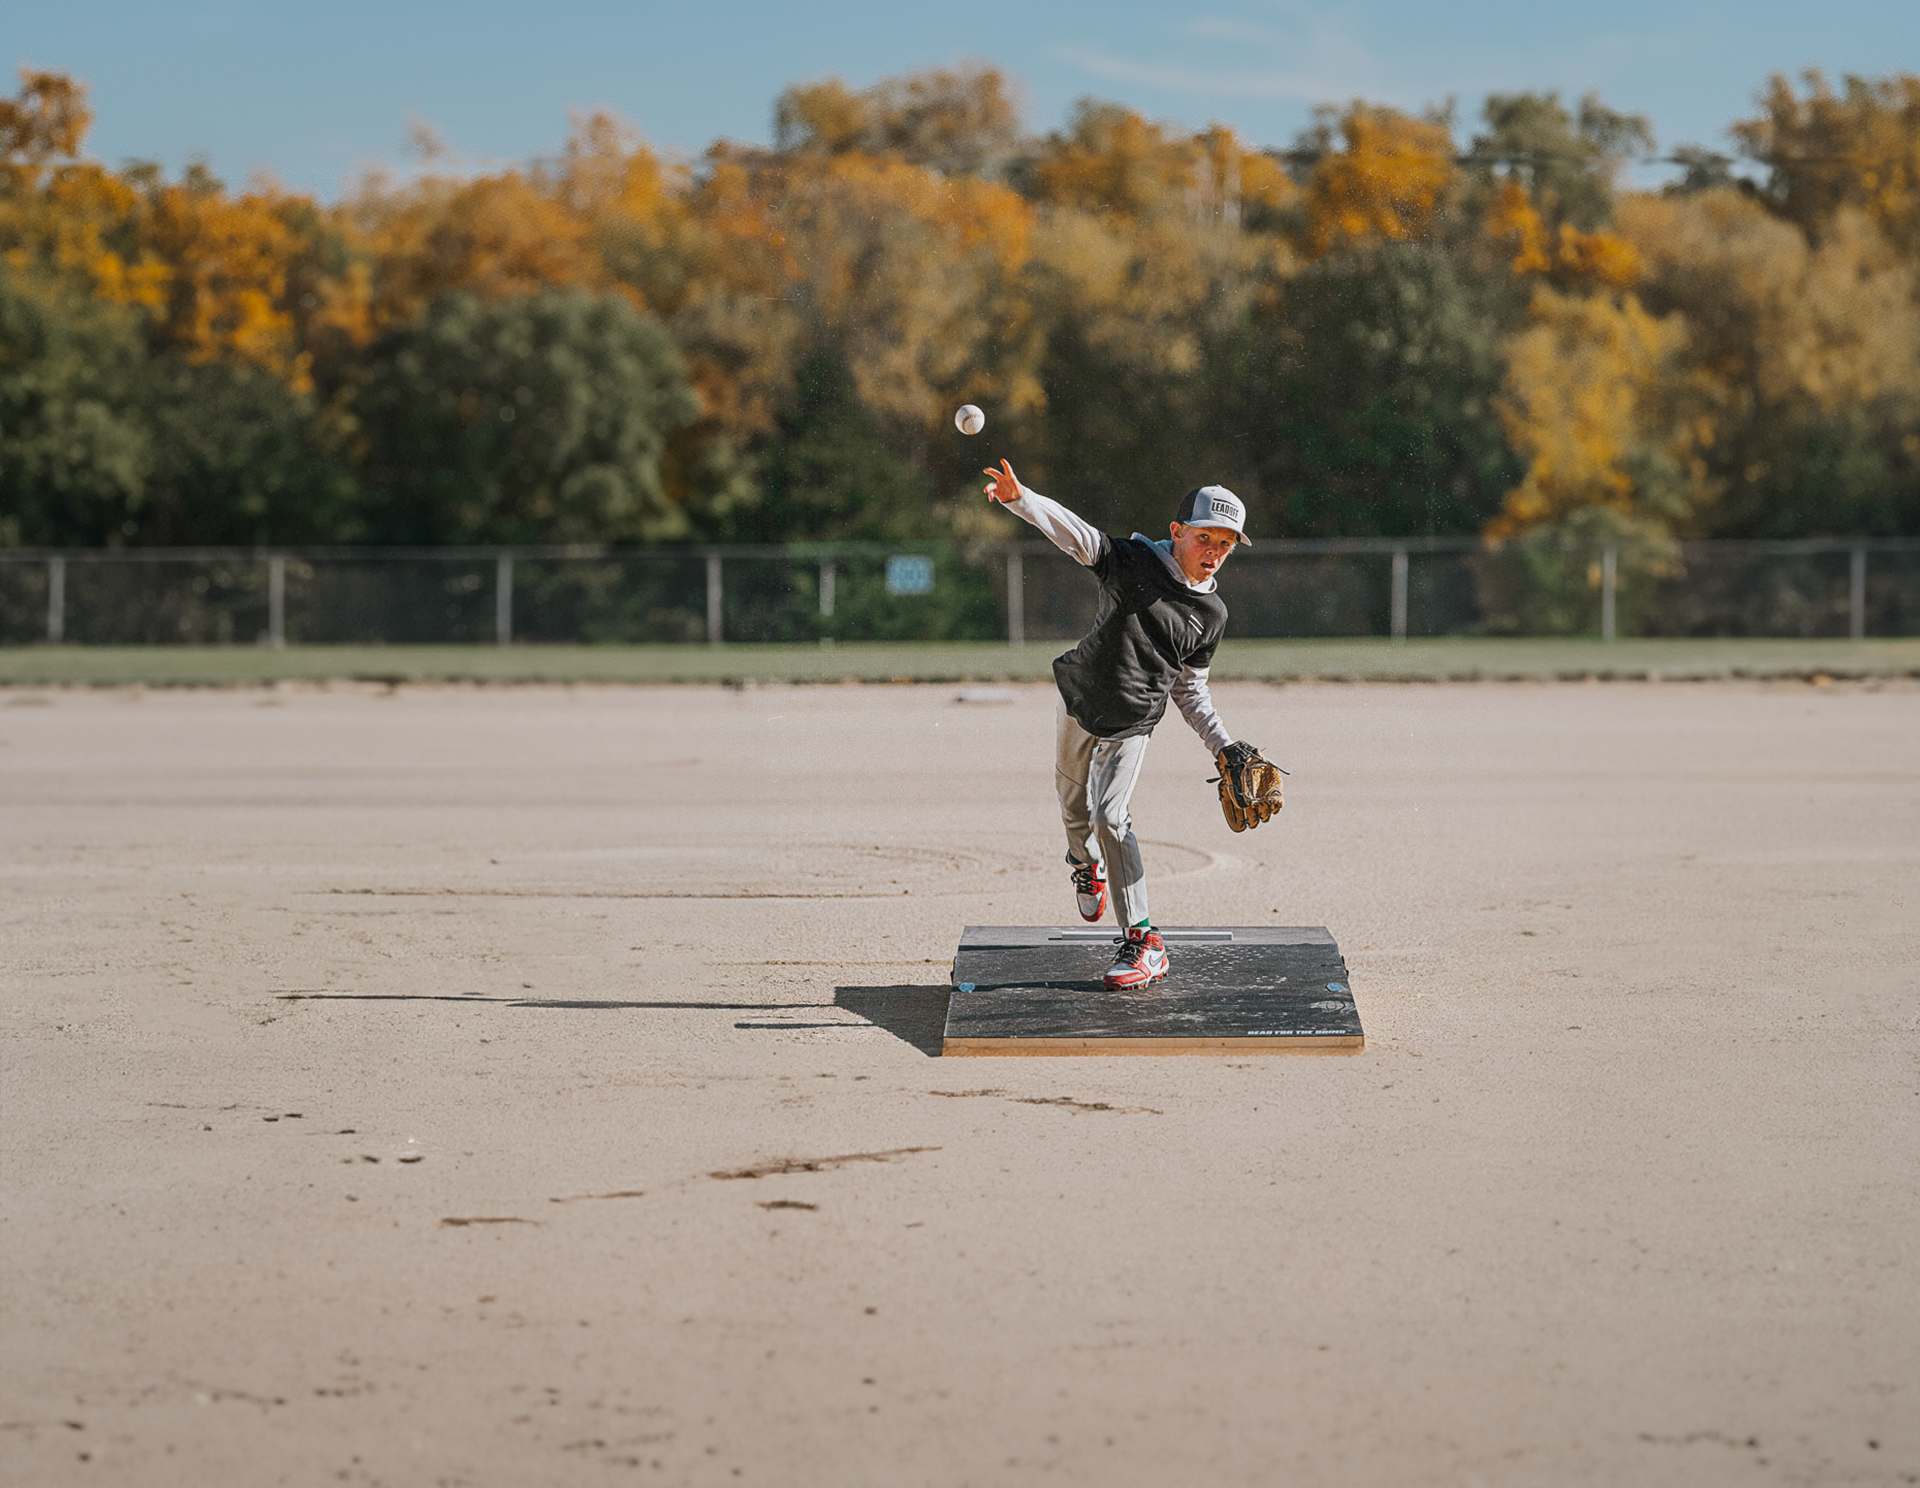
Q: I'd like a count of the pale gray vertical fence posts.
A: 9